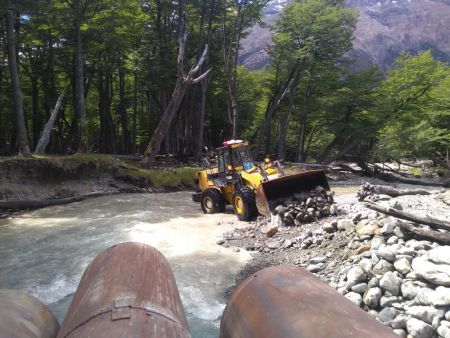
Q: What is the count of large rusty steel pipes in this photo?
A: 3